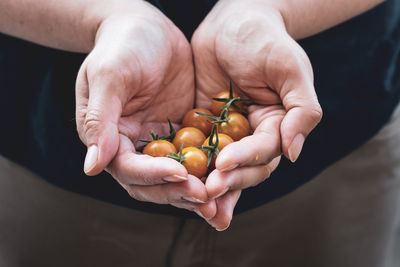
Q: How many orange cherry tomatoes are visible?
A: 7